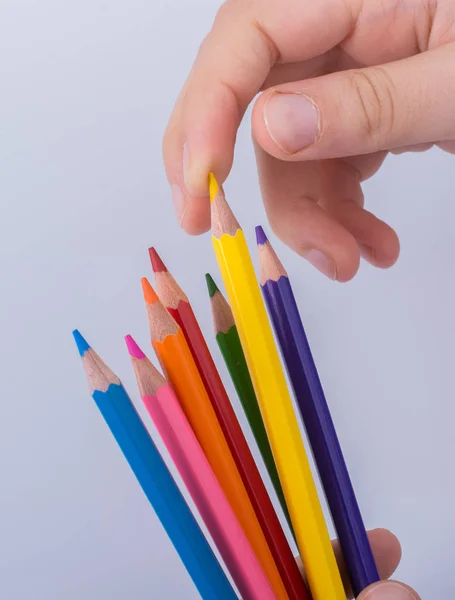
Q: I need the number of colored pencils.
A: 7